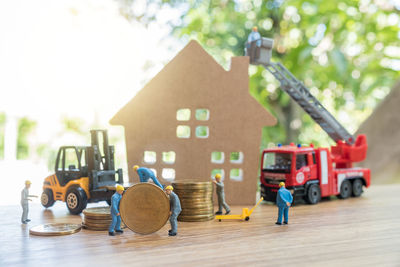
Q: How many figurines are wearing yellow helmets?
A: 7